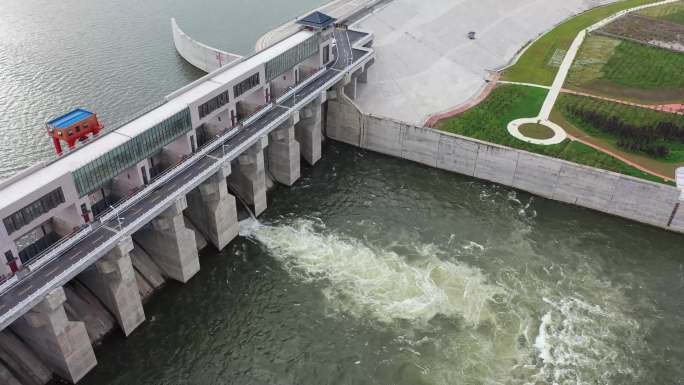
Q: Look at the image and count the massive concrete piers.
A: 7